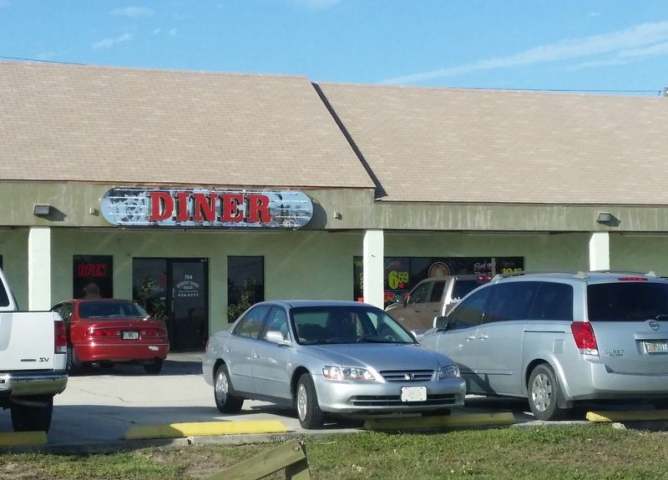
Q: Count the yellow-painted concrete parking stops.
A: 4